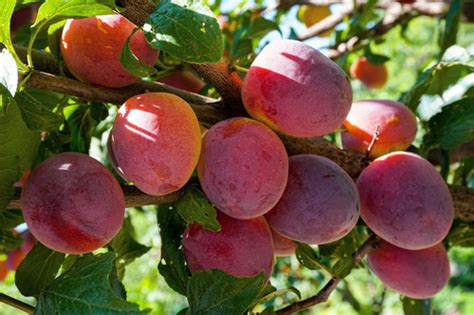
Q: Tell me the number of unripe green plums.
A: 0